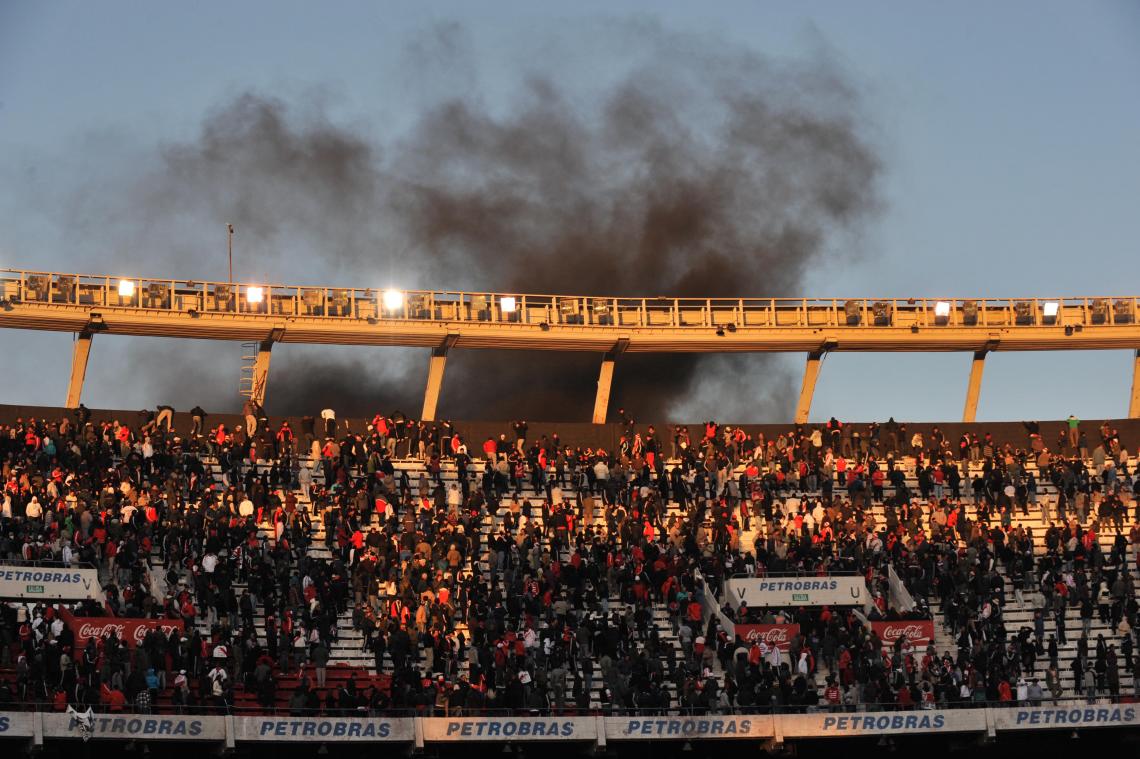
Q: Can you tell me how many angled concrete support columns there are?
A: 7